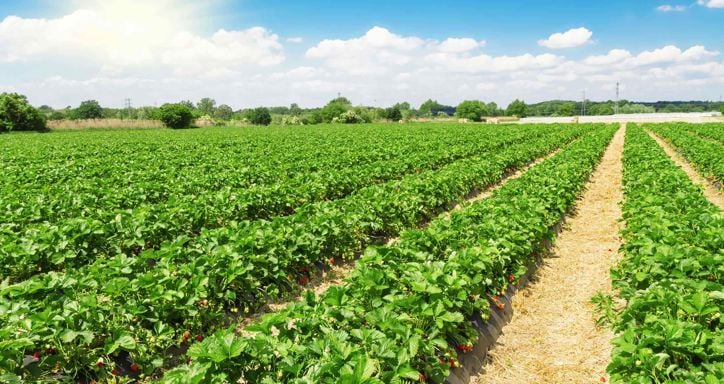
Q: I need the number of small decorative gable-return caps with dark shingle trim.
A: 0